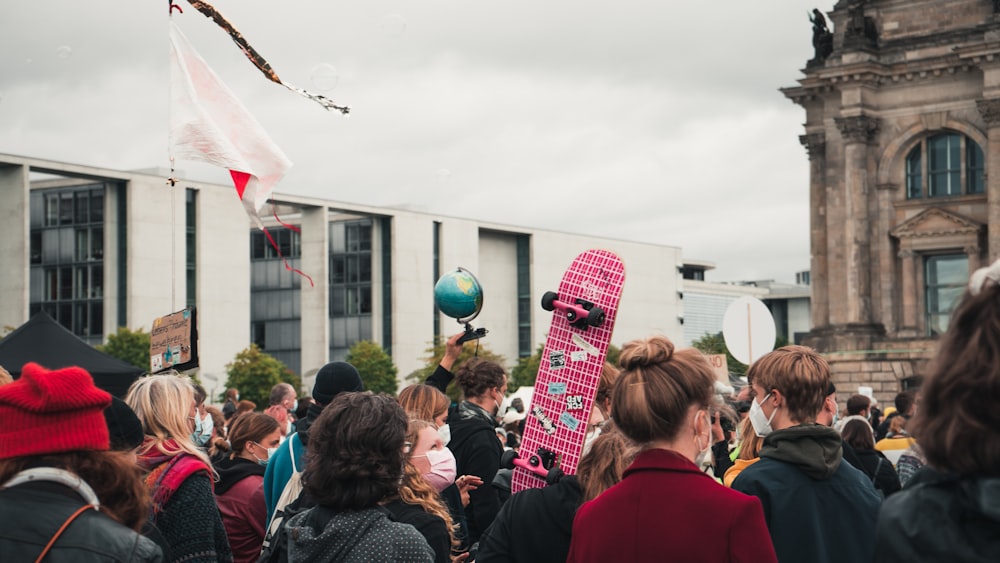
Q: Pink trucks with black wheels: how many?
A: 2